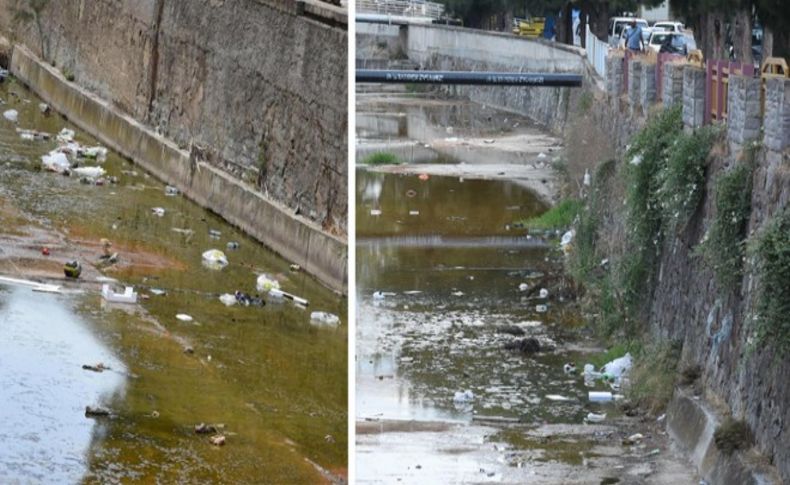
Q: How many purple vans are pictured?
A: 0